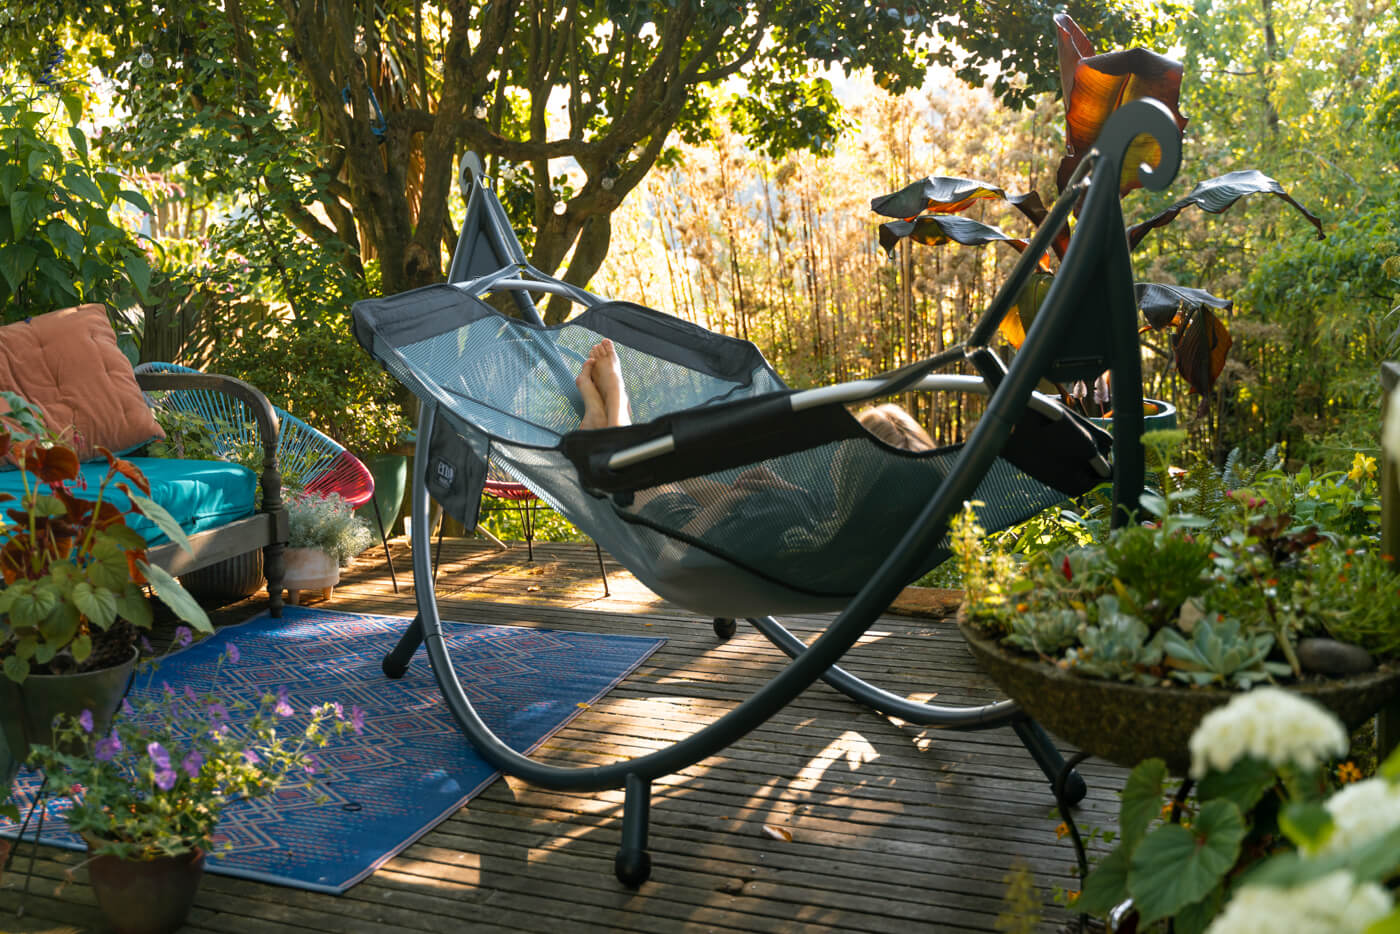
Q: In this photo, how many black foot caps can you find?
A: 4